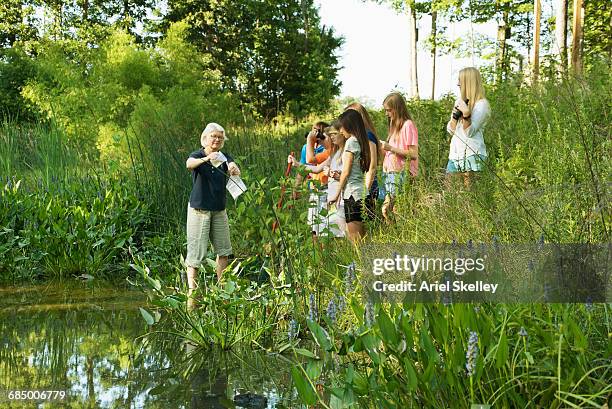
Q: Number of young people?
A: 7